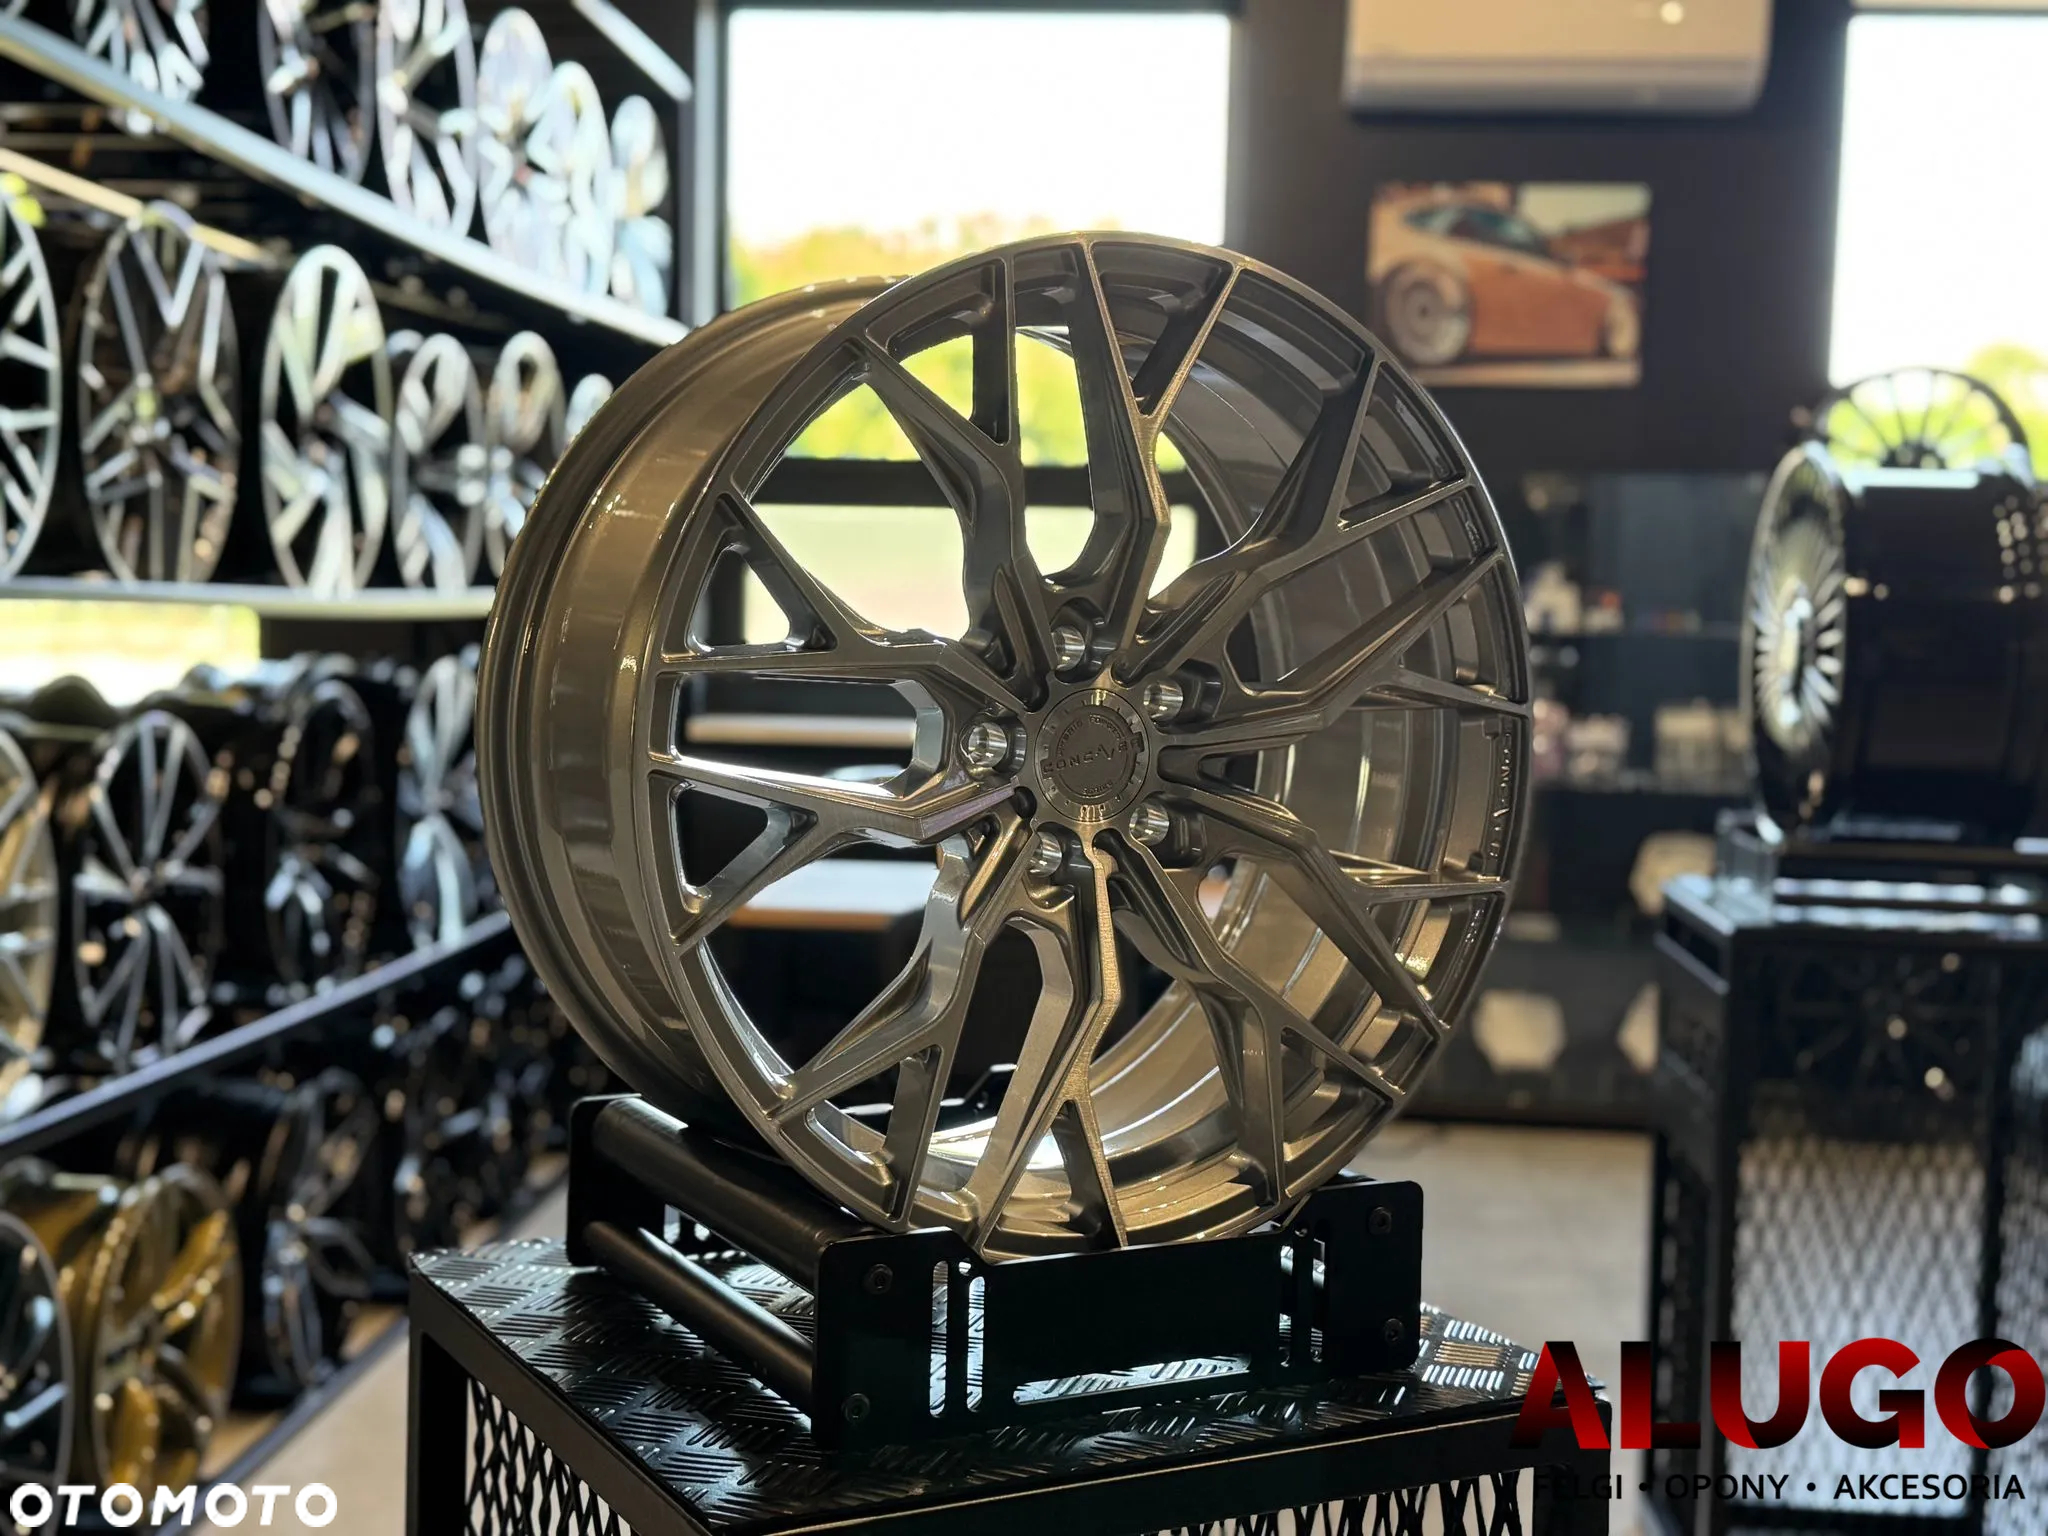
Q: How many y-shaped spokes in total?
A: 10